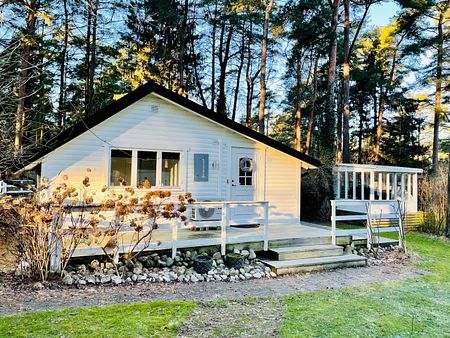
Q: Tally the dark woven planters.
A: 2